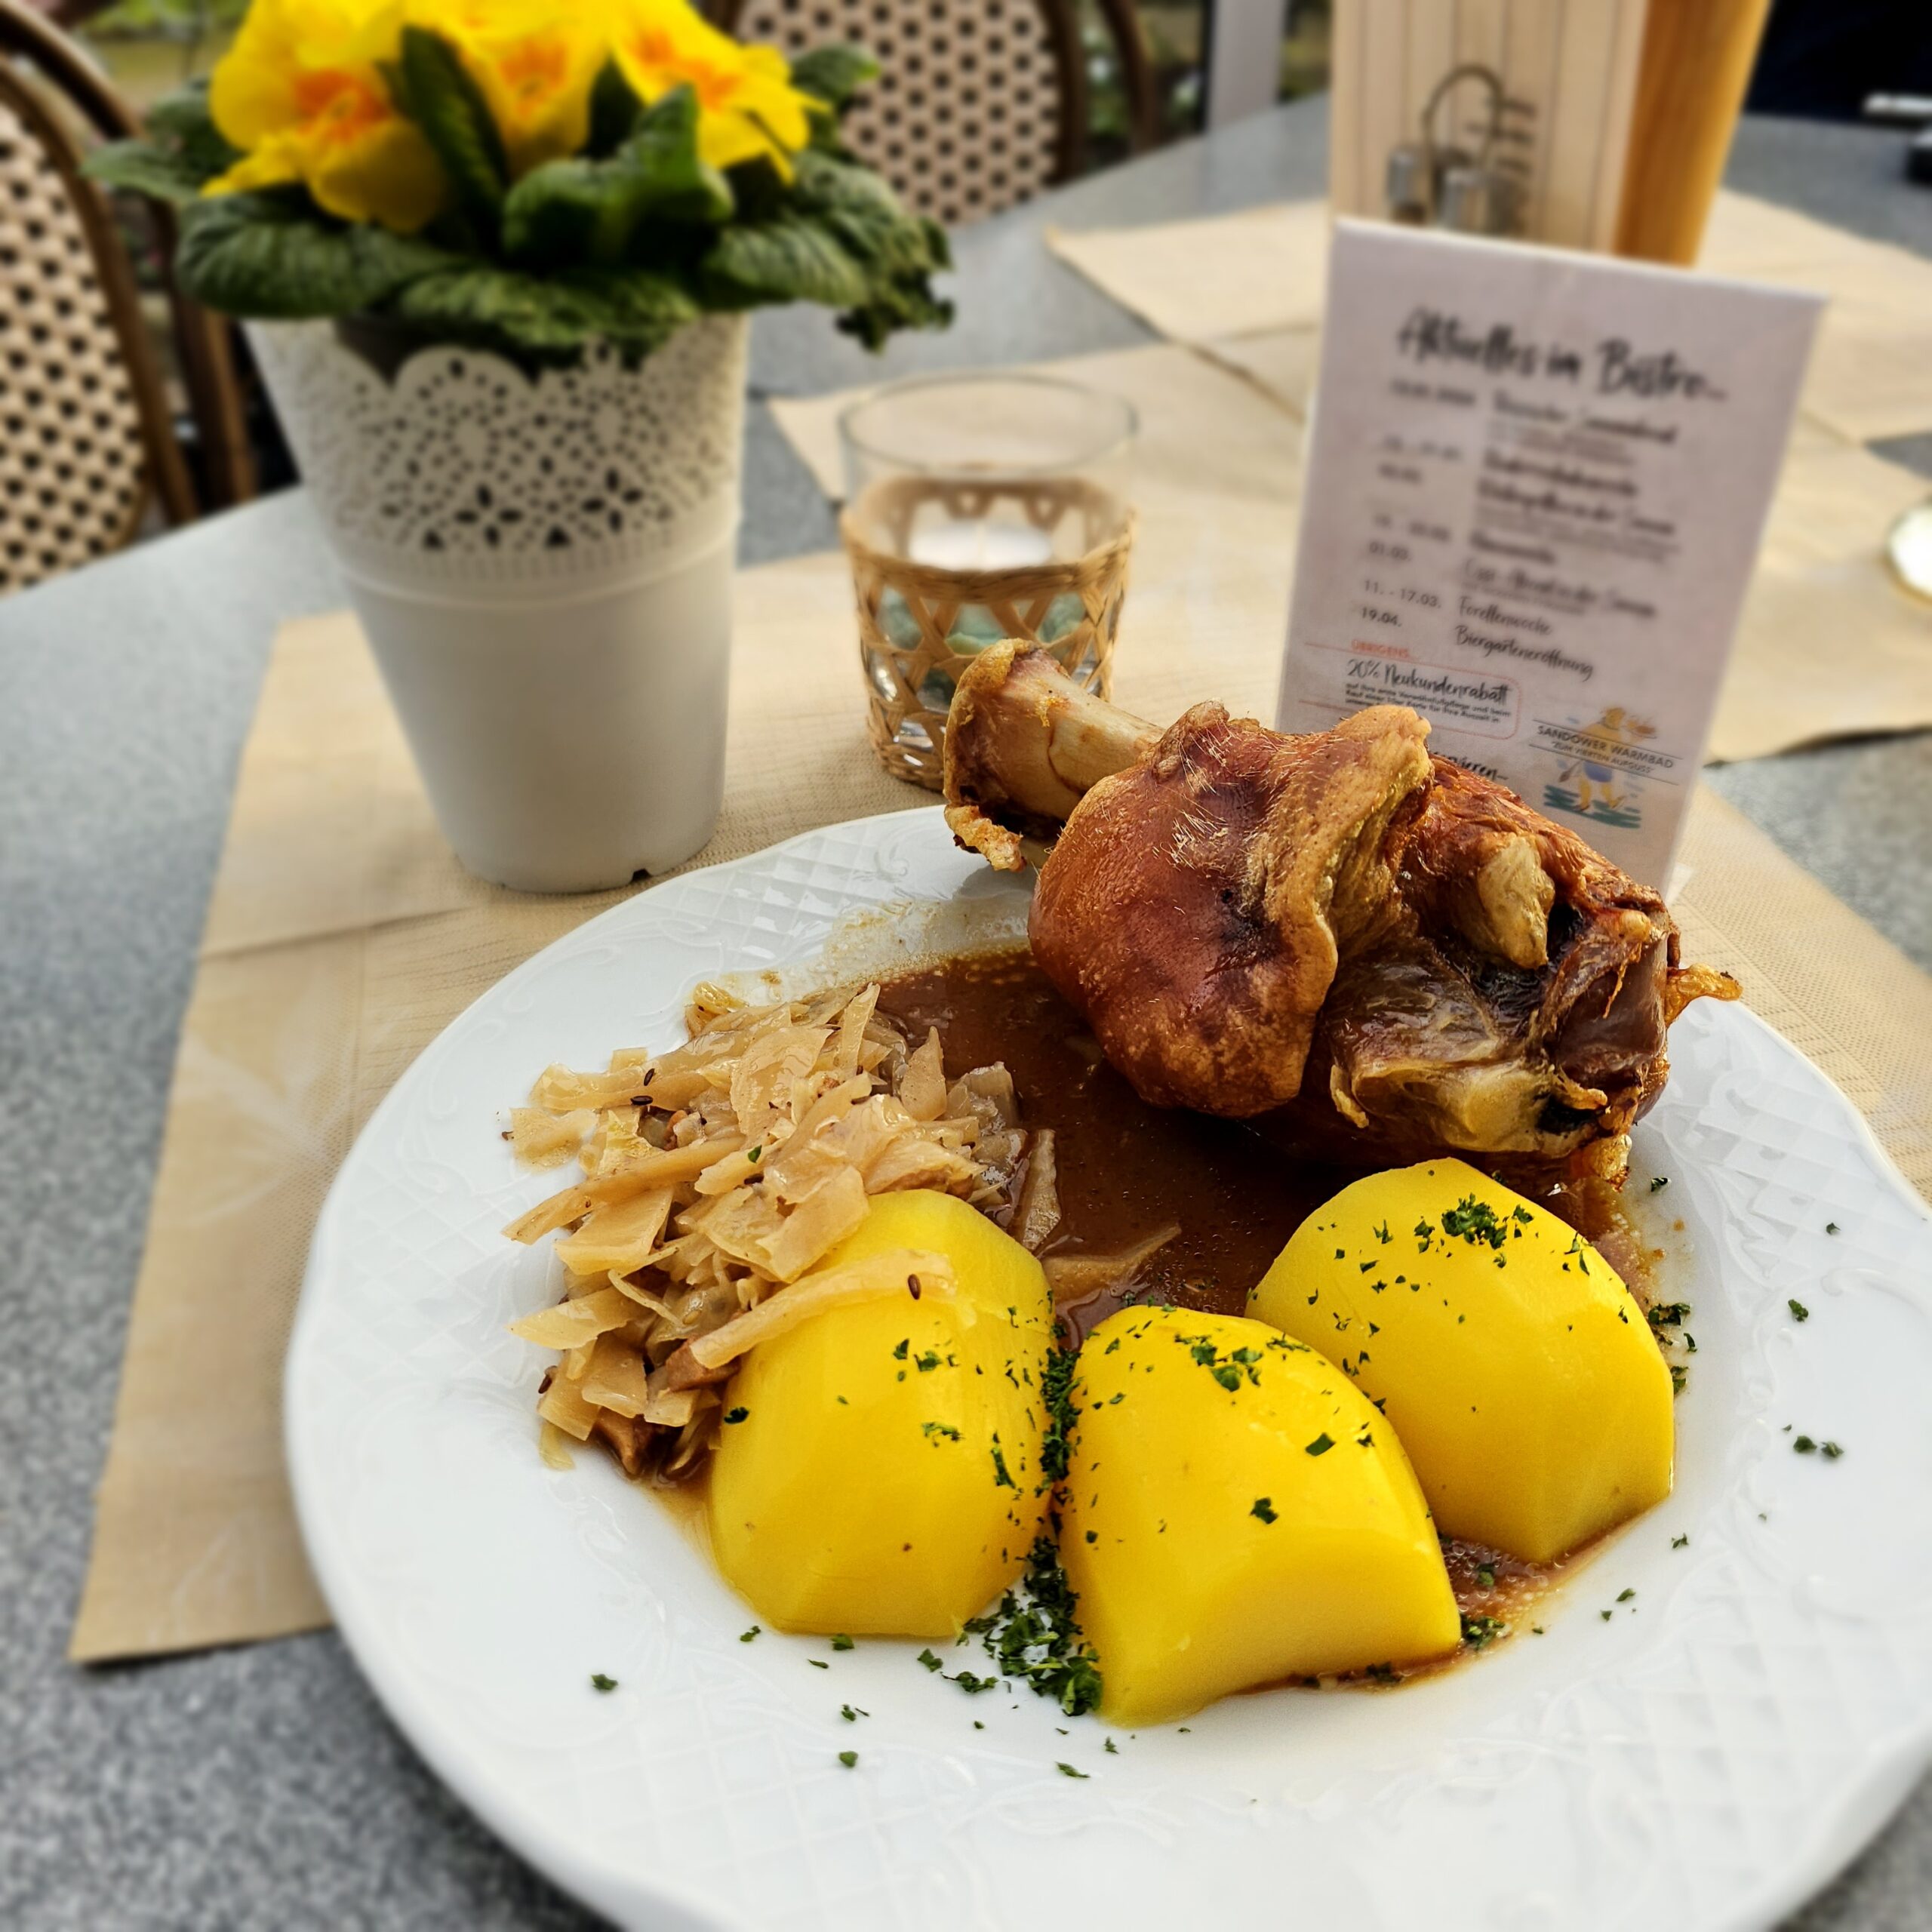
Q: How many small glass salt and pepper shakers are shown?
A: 2